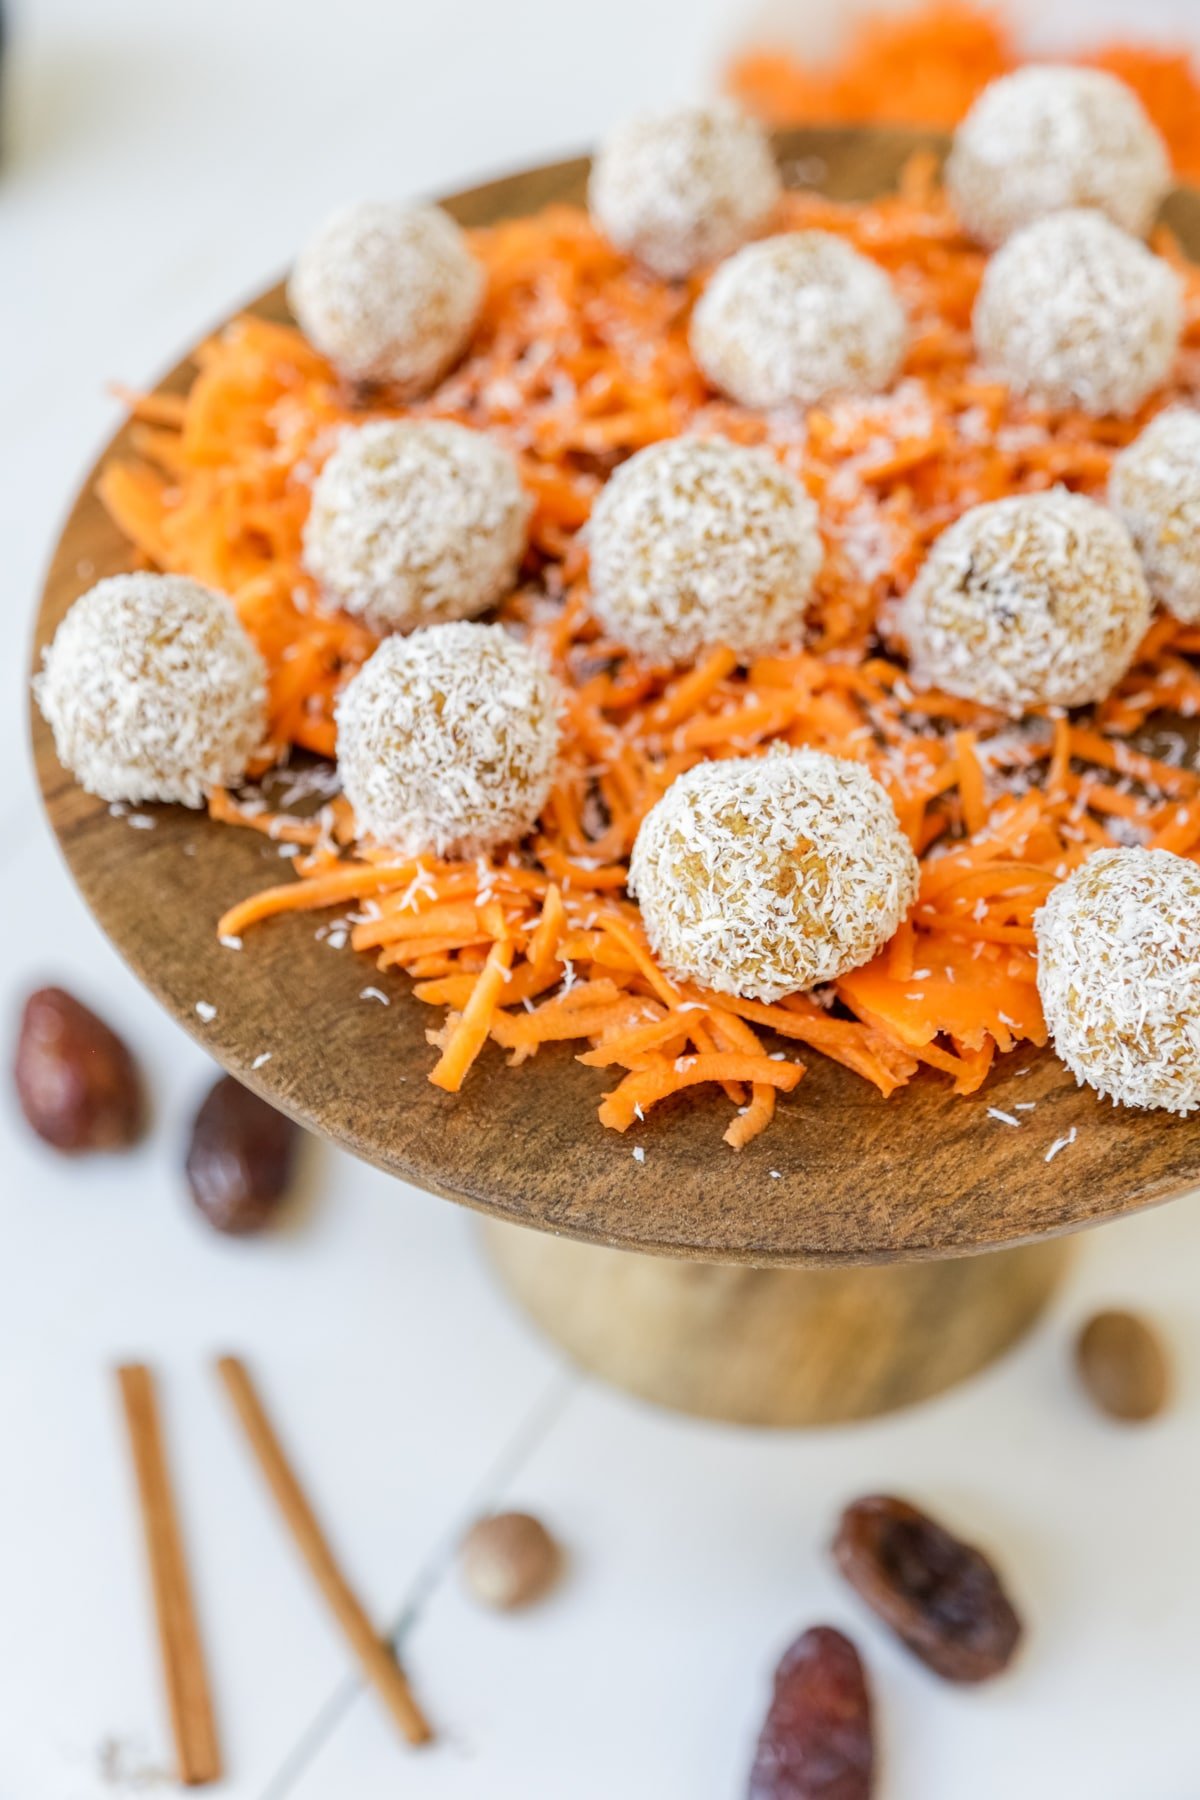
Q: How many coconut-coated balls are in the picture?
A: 13